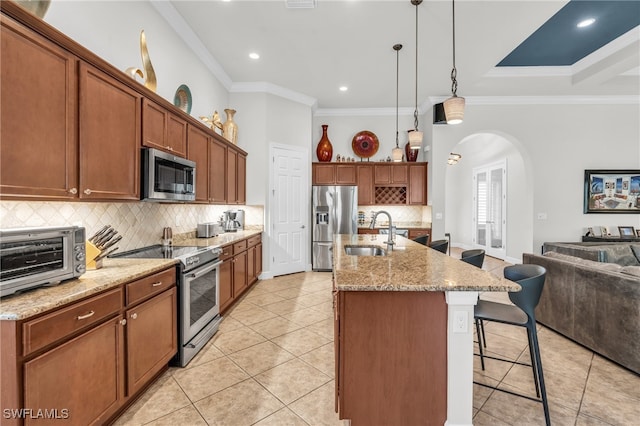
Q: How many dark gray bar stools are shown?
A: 4